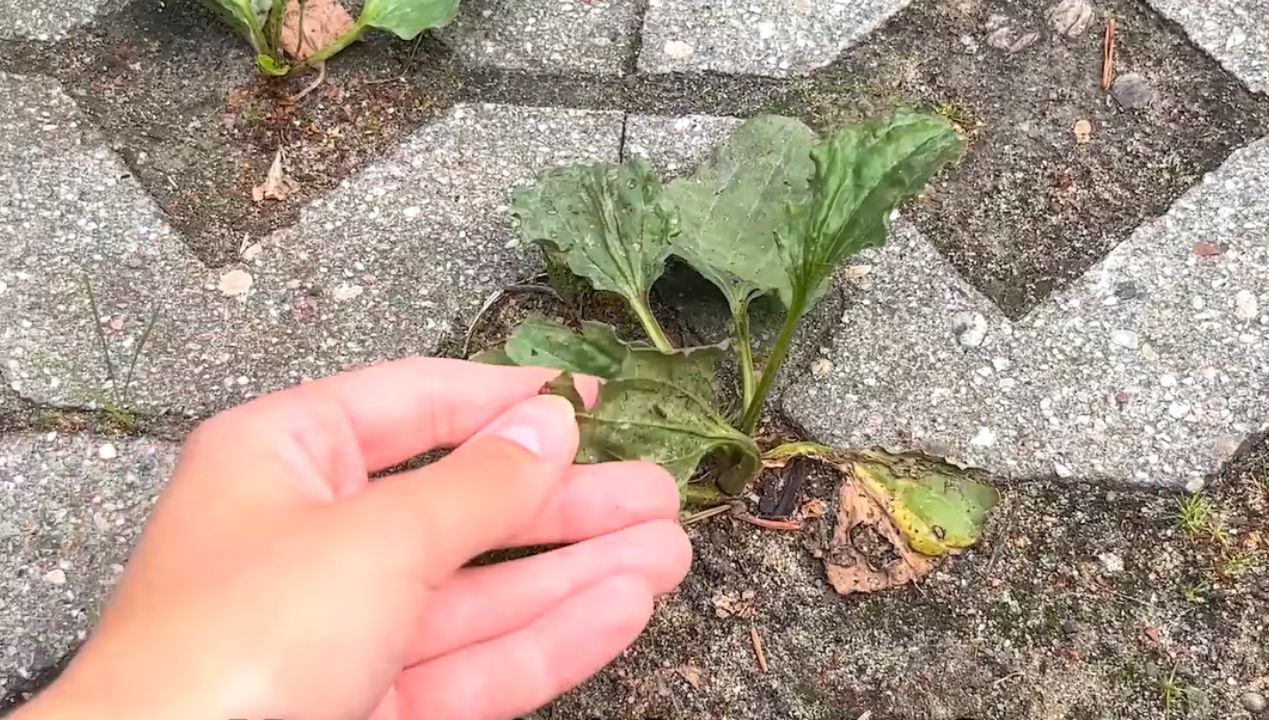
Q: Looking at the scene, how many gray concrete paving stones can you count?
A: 7